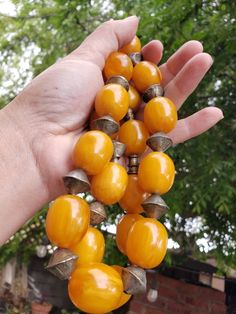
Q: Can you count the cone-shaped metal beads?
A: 11